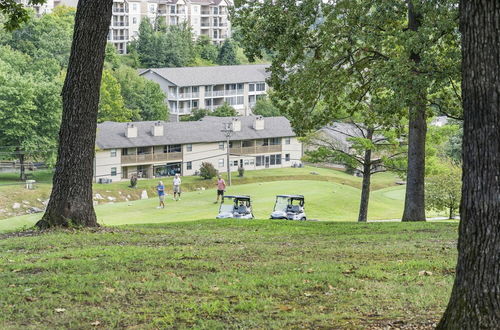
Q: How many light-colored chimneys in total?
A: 4